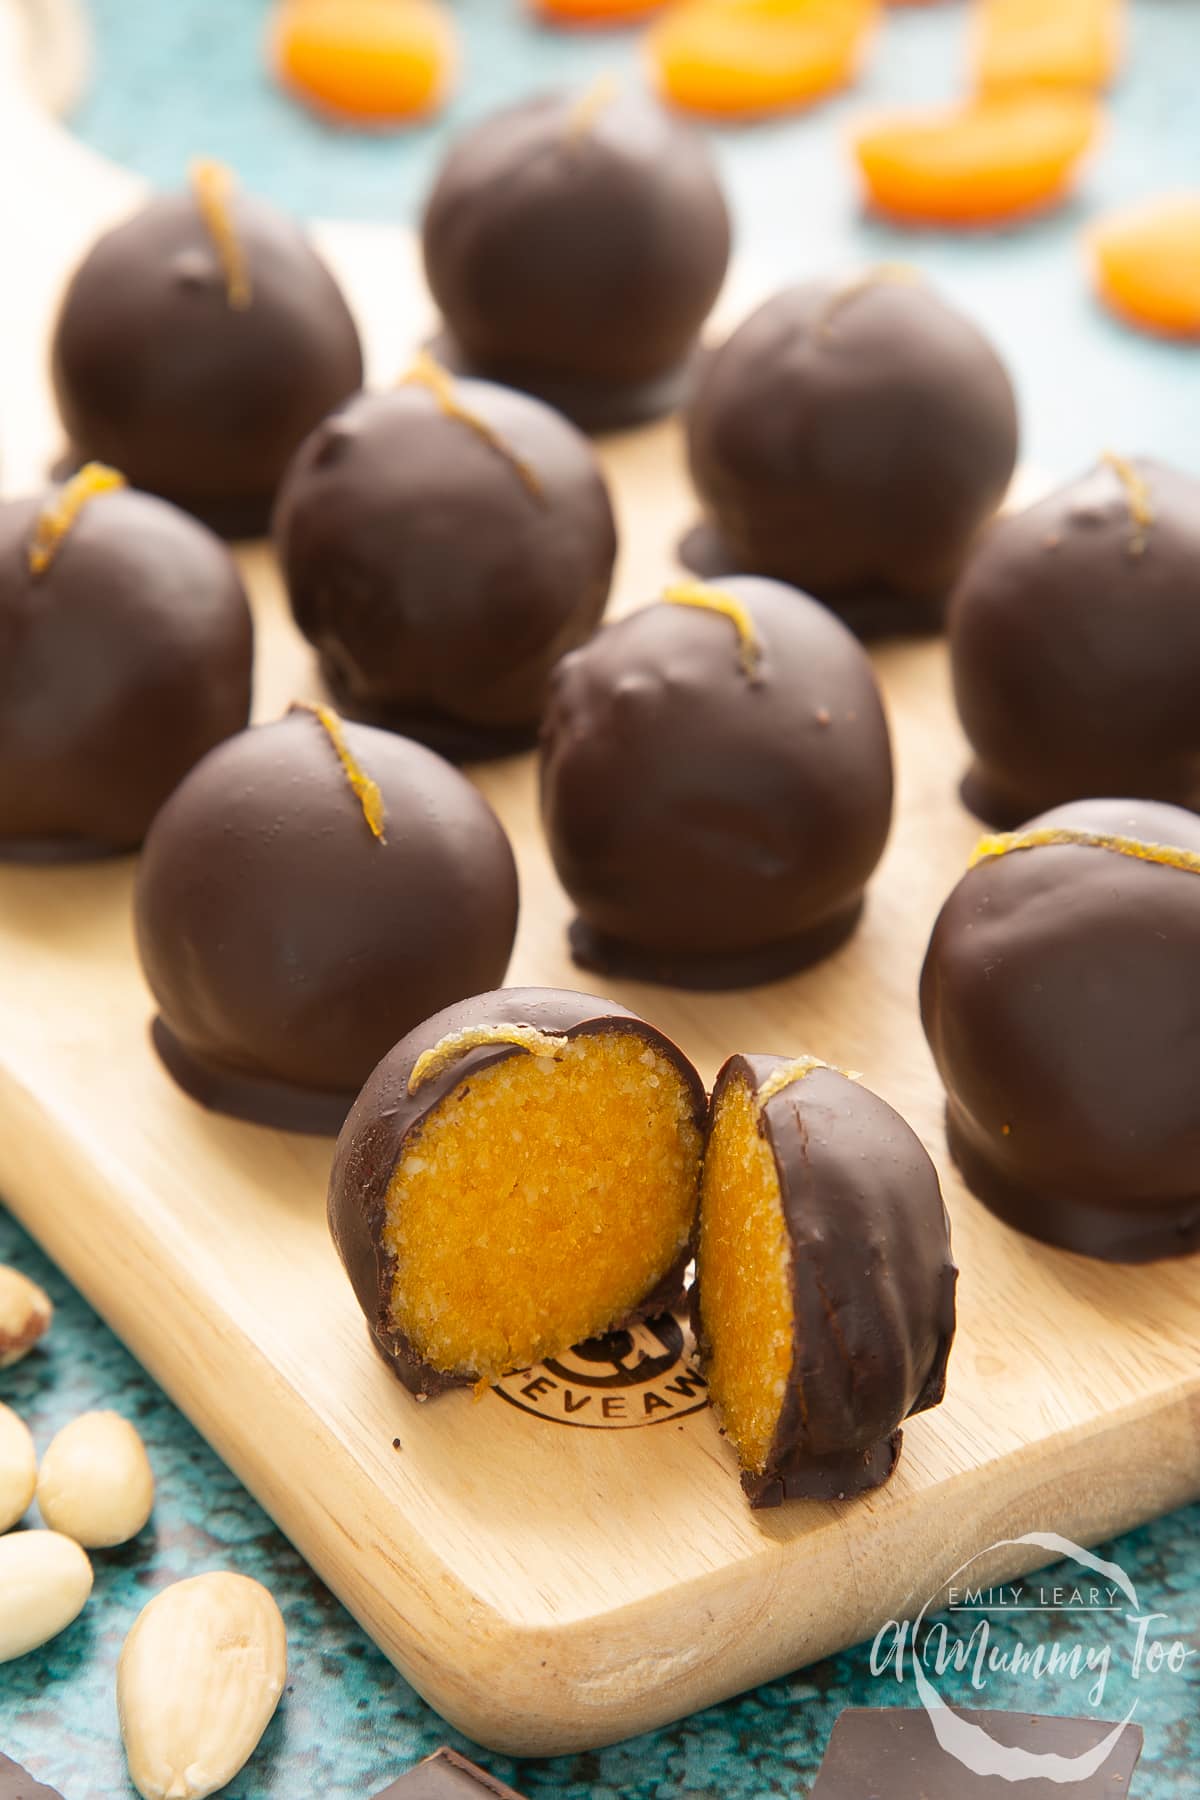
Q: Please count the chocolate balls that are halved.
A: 1